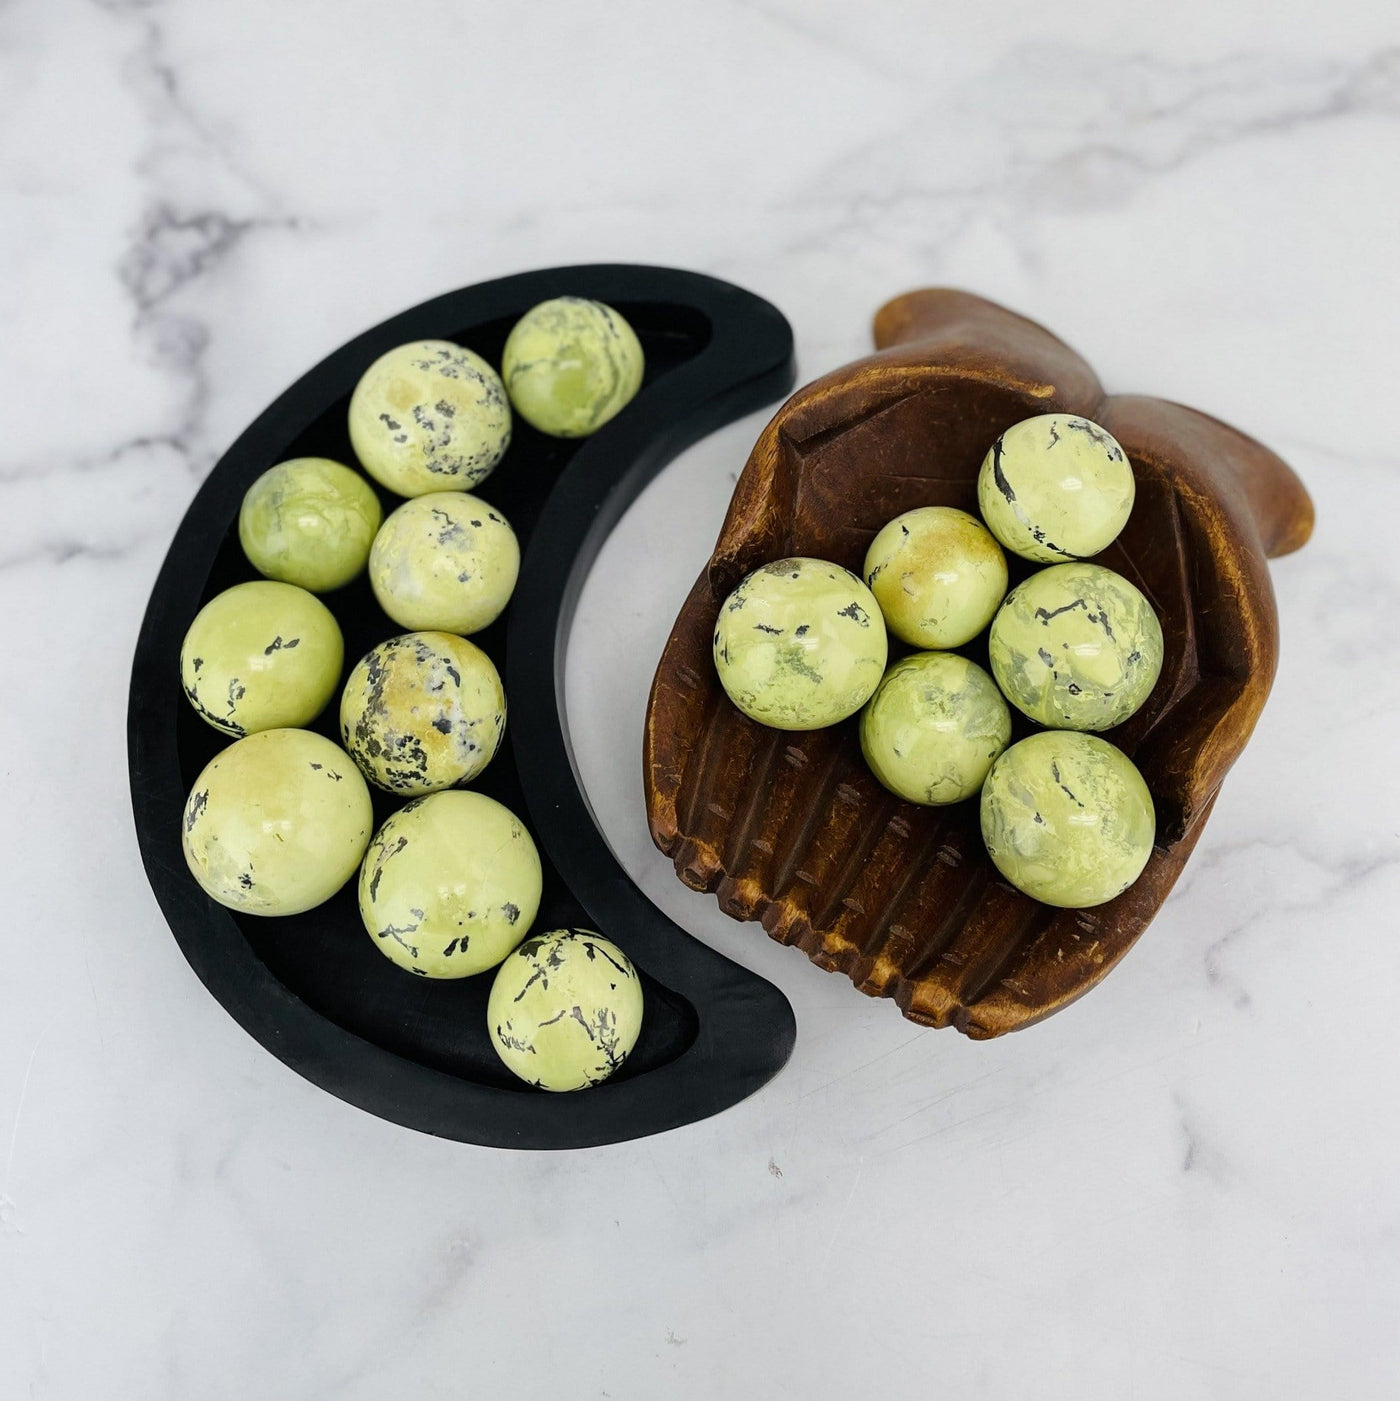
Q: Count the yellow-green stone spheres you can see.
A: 15